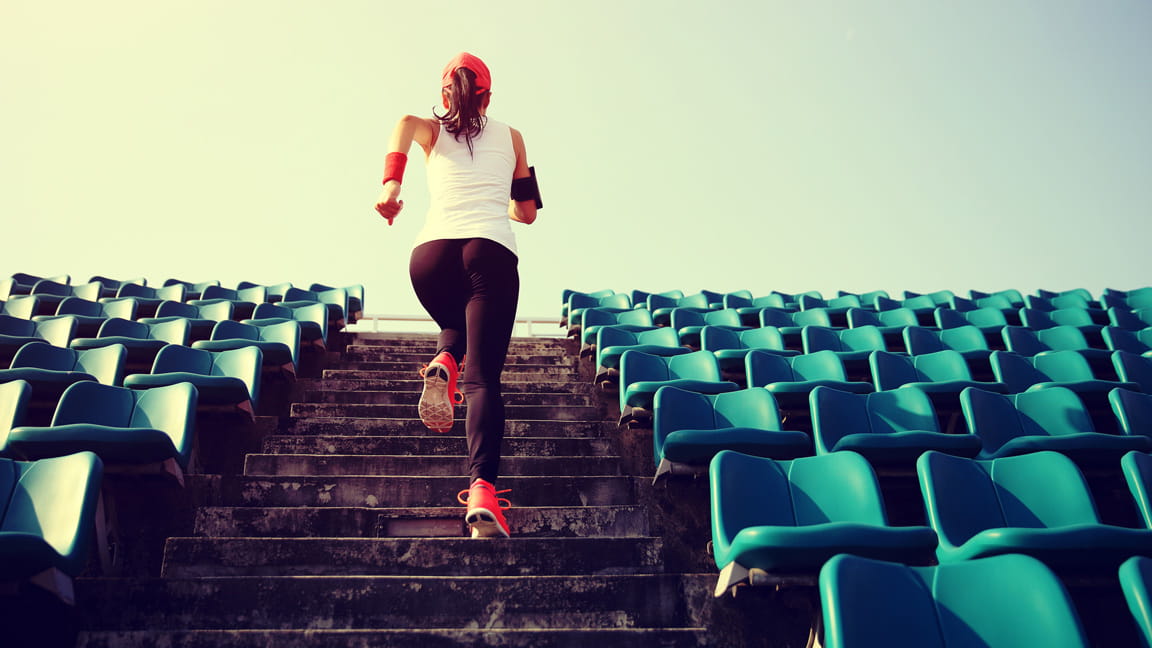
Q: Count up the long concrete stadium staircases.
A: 1